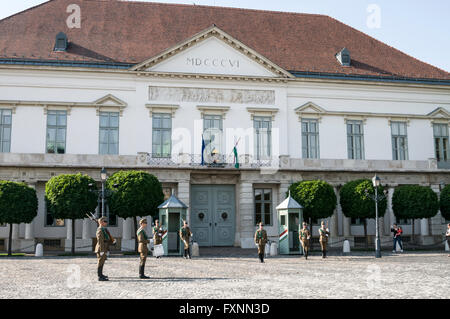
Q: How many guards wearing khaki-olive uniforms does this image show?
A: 7